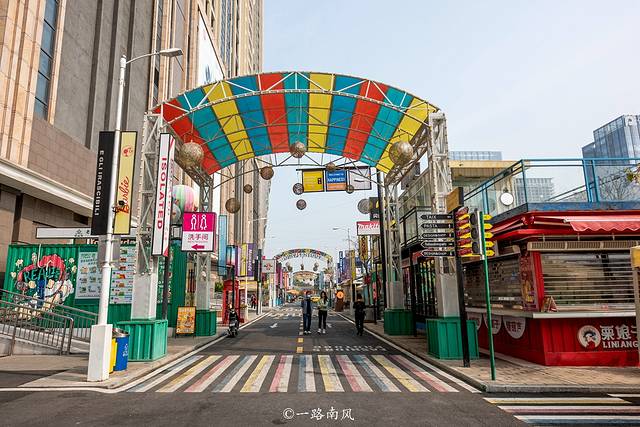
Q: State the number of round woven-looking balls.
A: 11